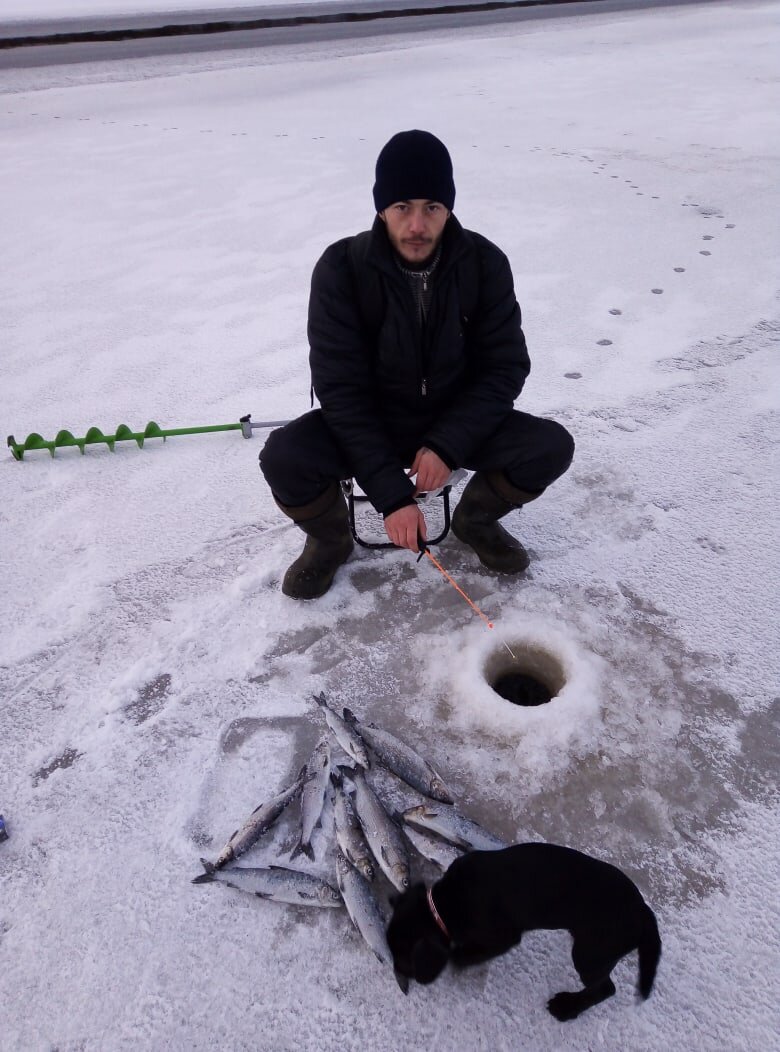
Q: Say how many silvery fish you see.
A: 10